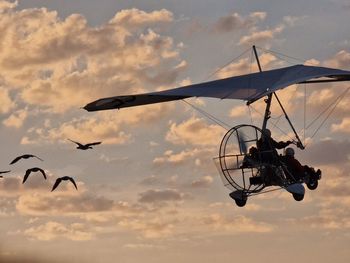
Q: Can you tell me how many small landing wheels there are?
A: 3